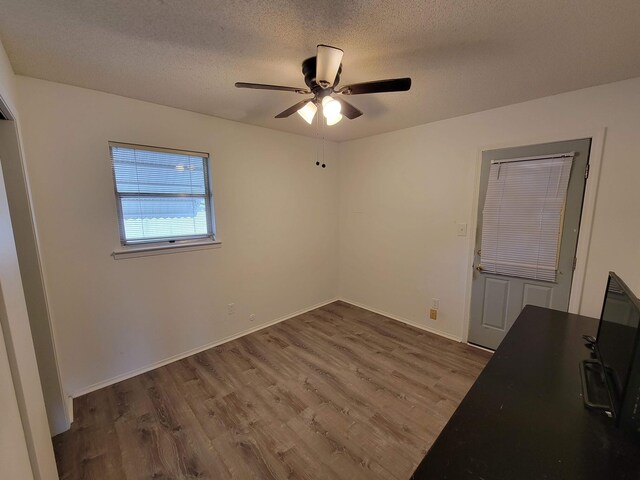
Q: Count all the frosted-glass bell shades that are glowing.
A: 3